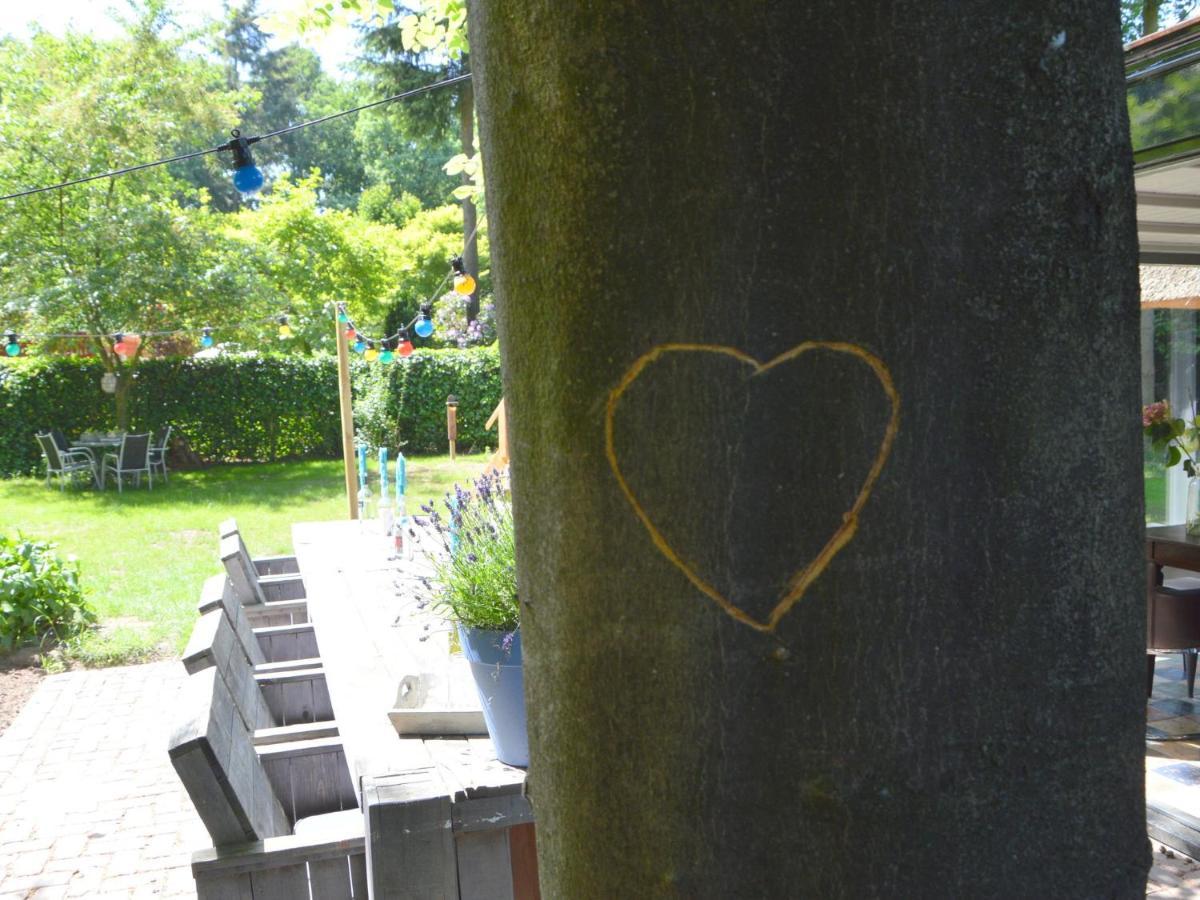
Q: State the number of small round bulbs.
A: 13